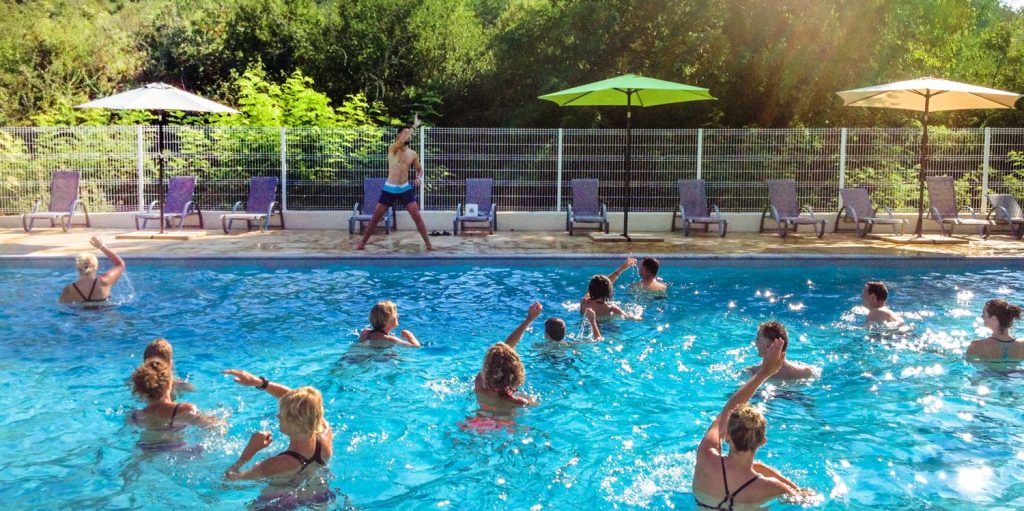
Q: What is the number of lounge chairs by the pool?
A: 11